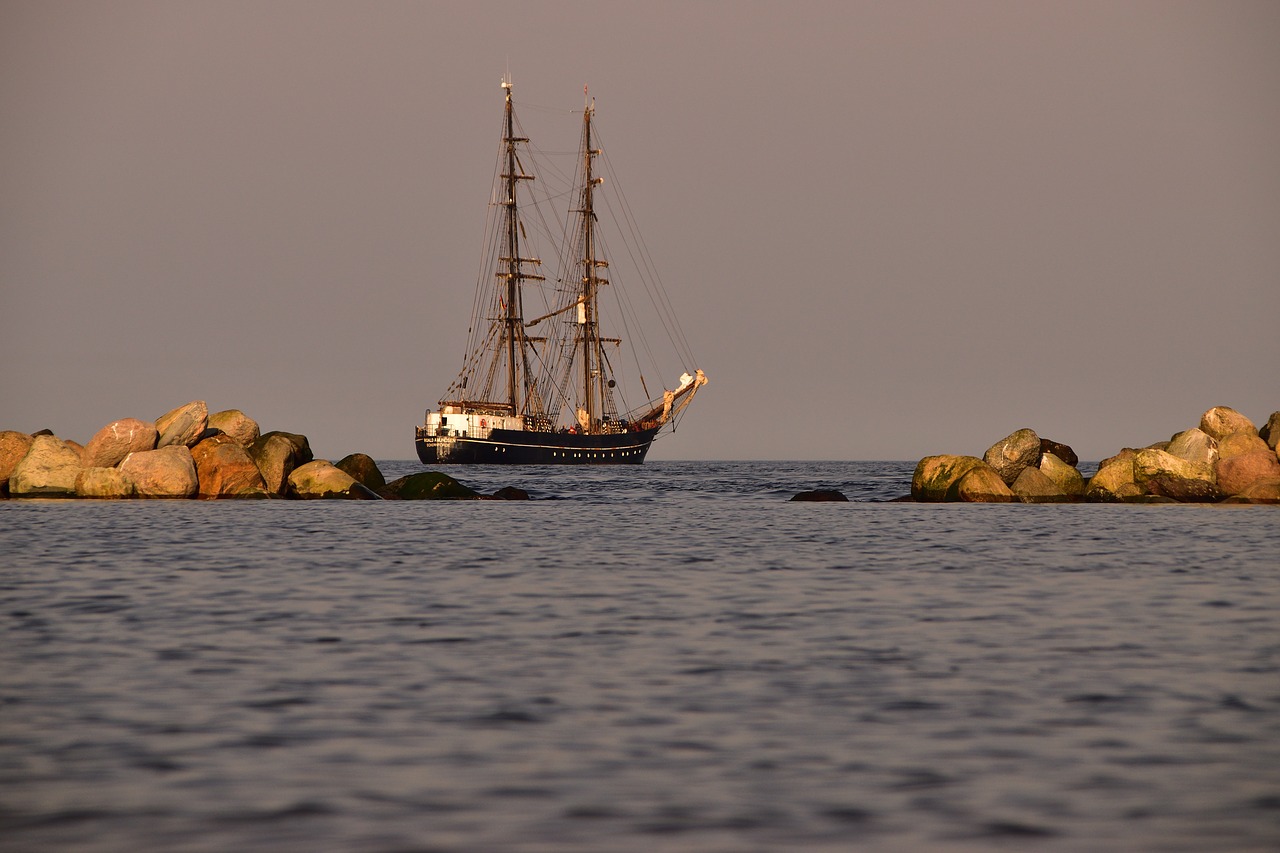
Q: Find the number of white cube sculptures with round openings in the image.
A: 0